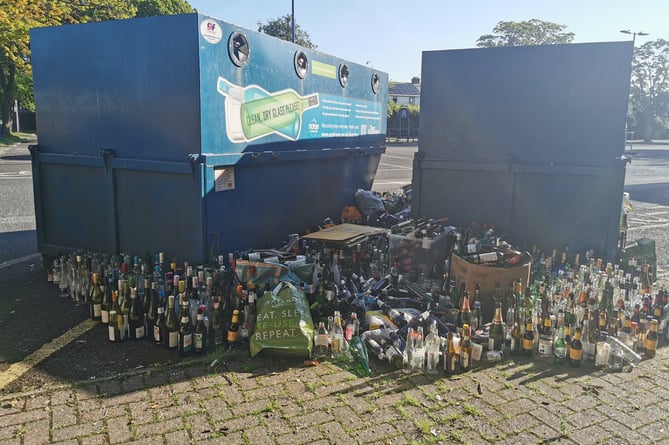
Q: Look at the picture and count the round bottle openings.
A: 4